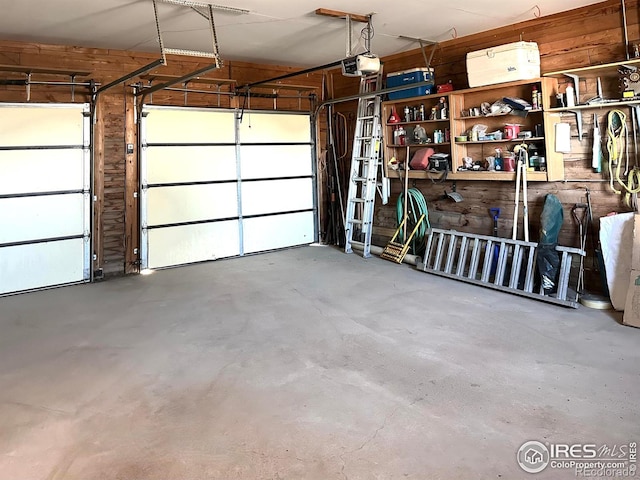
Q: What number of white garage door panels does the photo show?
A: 12